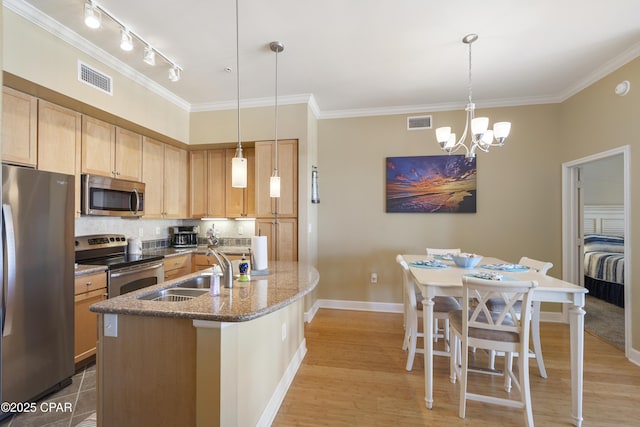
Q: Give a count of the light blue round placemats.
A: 4